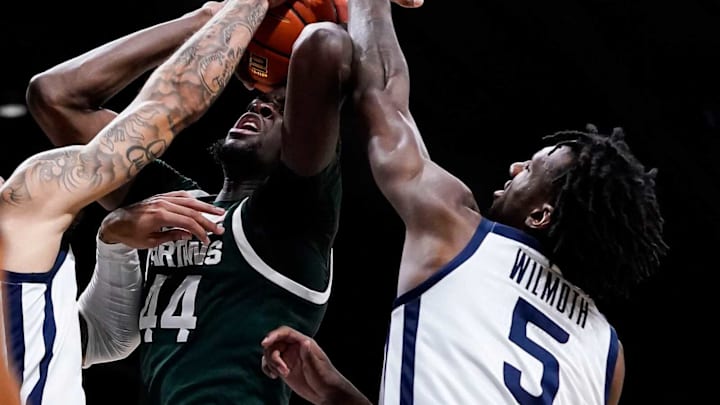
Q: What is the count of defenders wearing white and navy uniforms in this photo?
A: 2